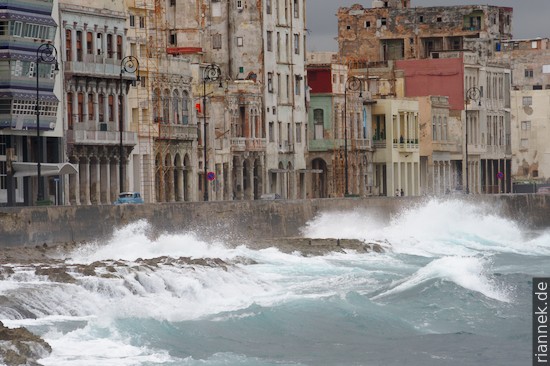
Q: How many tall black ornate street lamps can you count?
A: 5